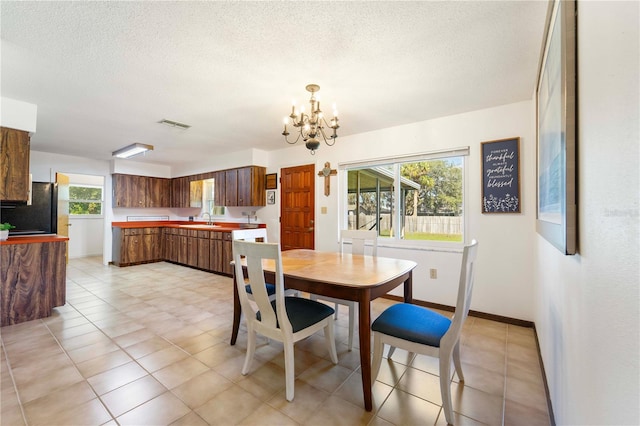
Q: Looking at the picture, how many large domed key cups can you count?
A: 0